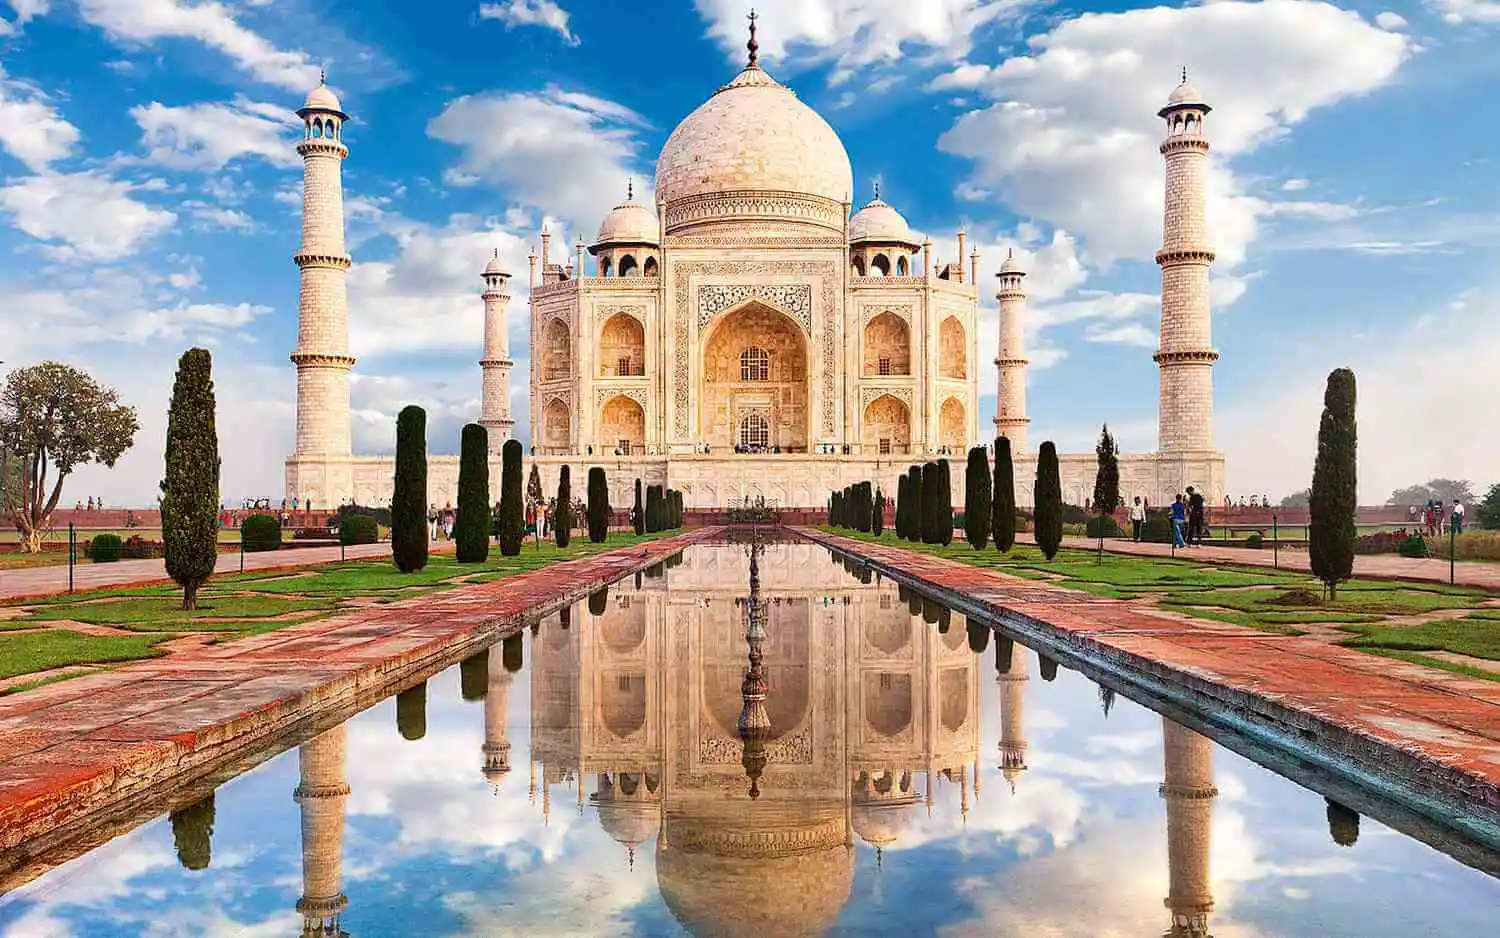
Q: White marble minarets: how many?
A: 4